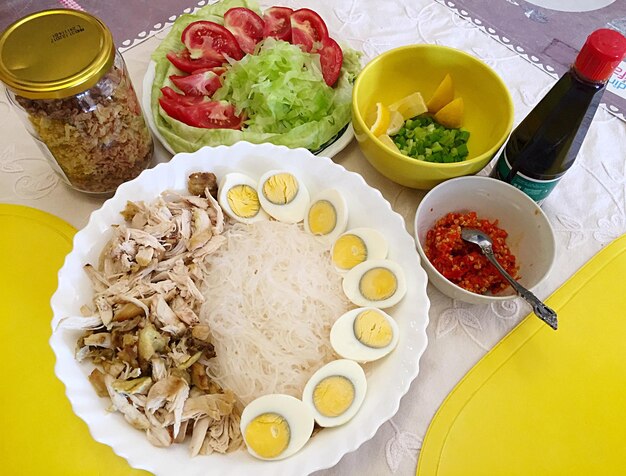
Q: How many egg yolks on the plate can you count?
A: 8